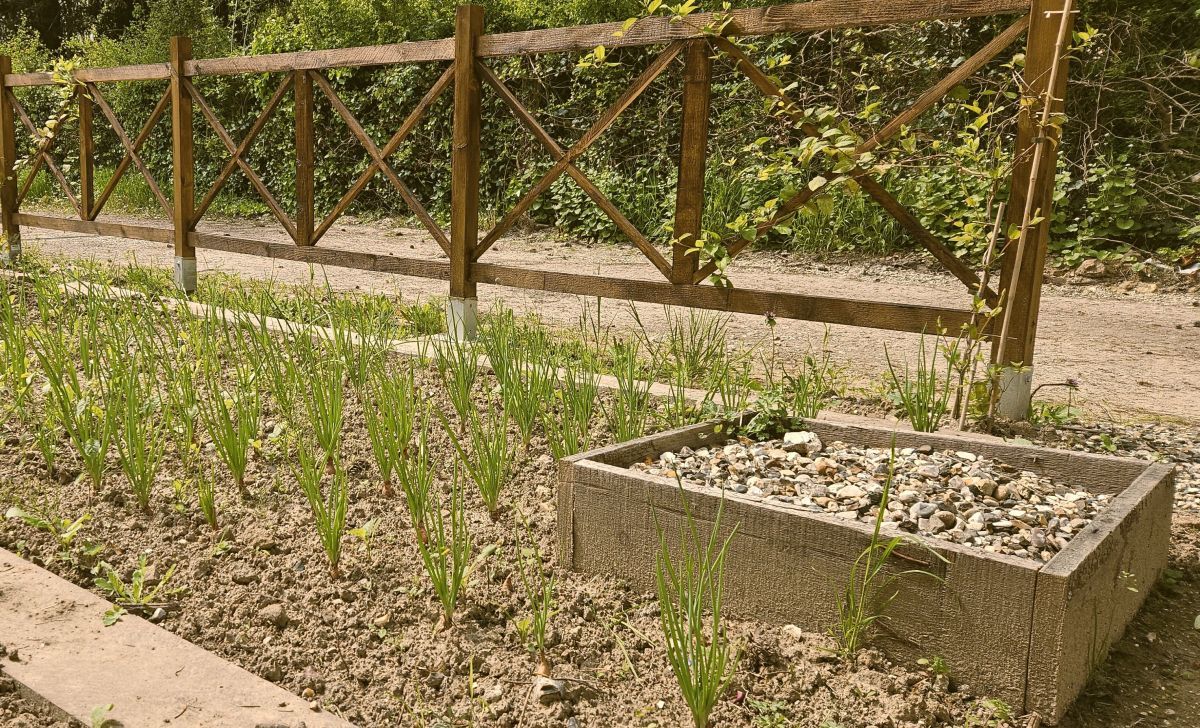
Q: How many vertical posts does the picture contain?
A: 7